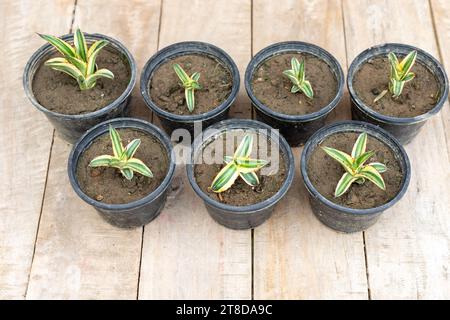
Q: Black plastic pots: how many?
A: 7